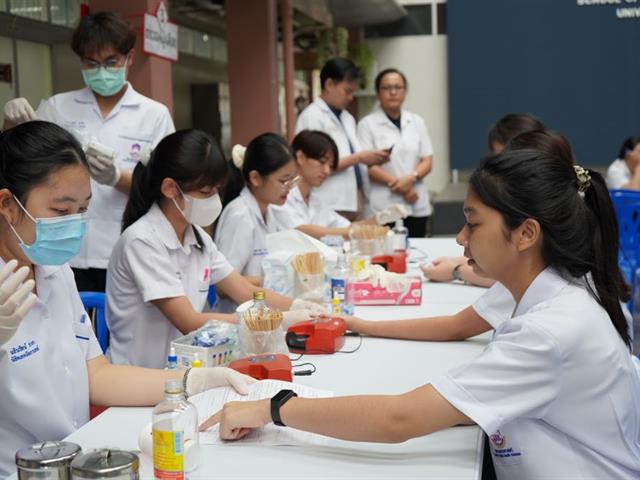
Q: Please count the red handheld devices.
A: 3